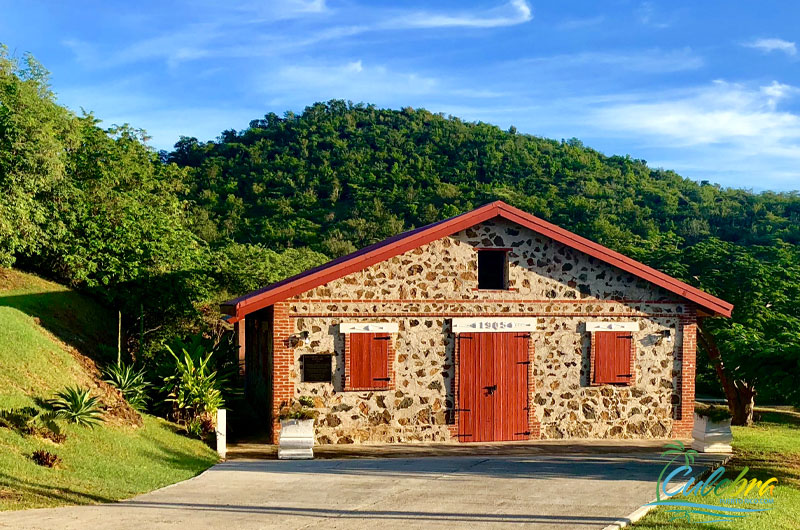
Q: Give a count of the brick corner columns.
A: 2